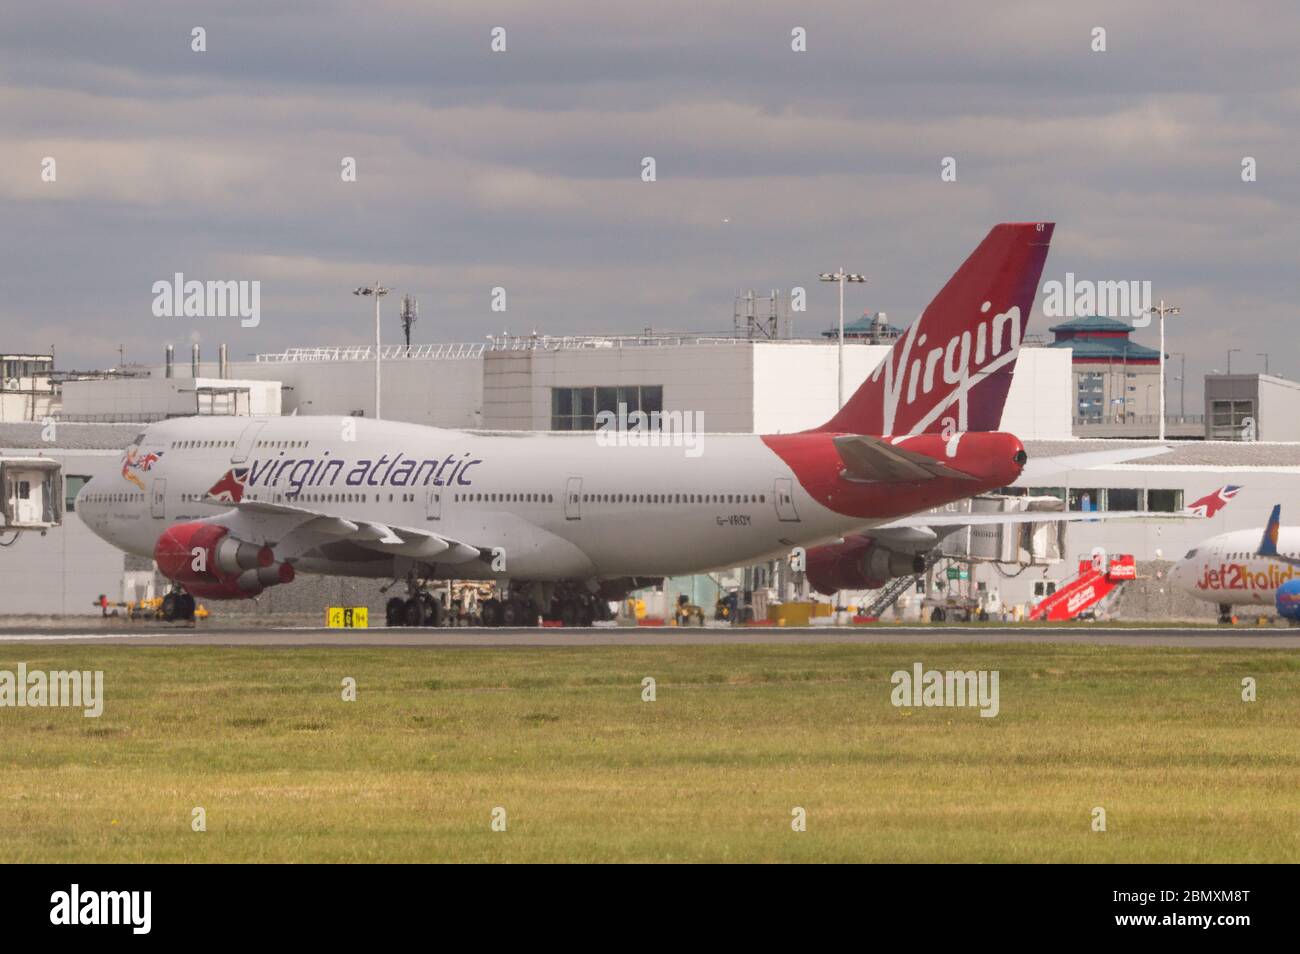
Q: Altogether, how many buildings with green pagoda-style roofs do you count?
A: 2